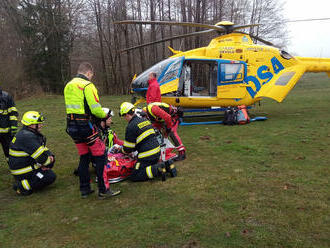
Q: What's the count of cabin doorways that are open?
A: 1